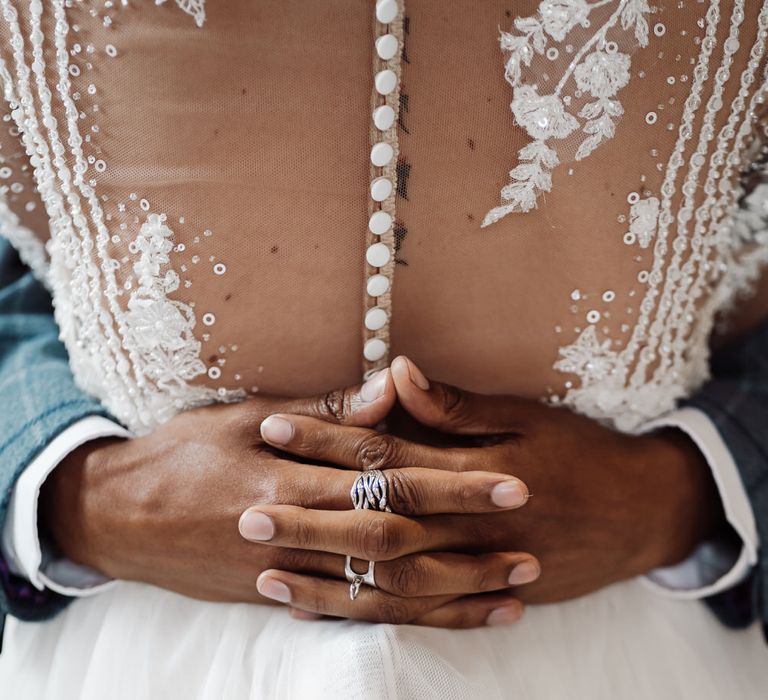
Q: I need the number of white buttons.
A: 11